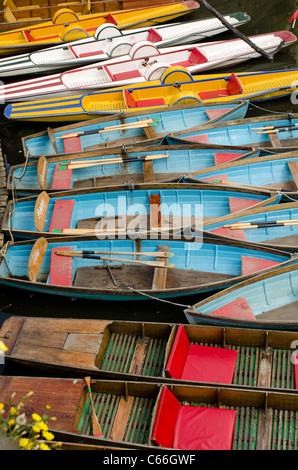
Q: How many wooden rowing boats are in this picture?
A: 8